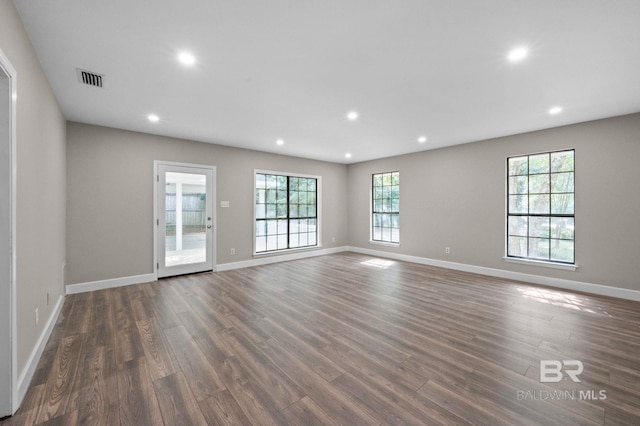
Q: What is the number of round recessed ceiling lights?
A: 8